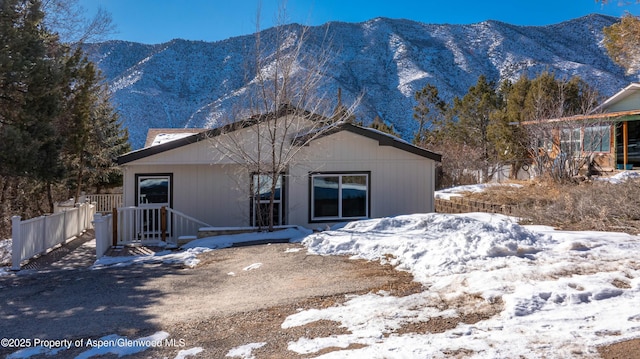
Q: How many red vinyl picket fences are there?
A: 0